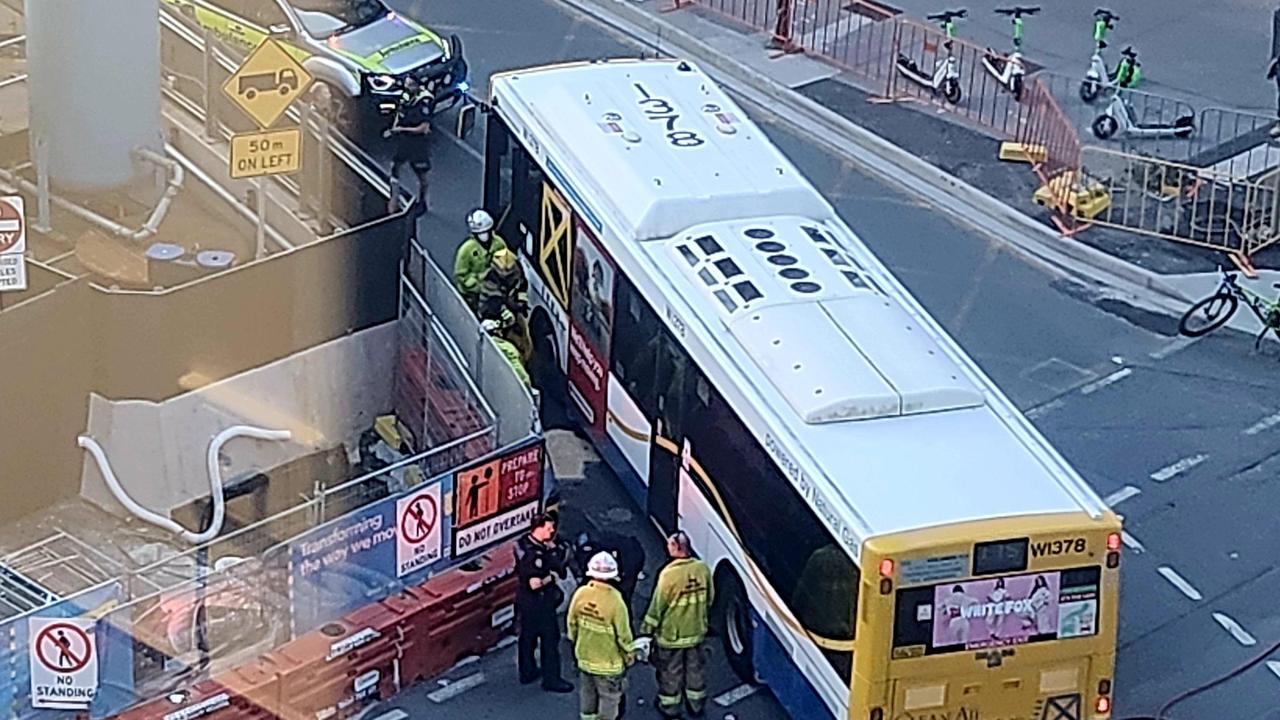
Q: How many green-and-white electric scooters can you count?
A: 4